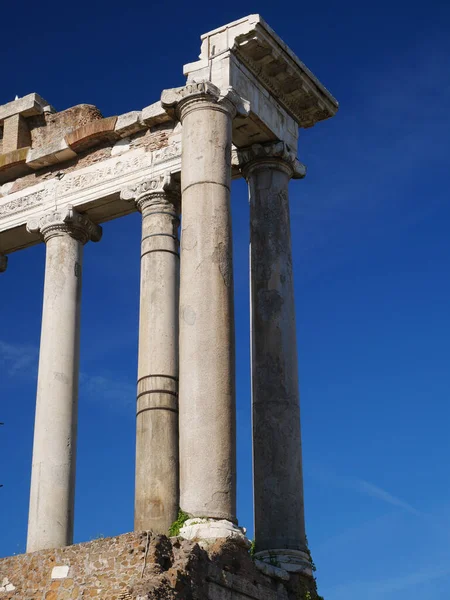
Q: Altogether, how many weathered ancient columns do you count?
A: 4